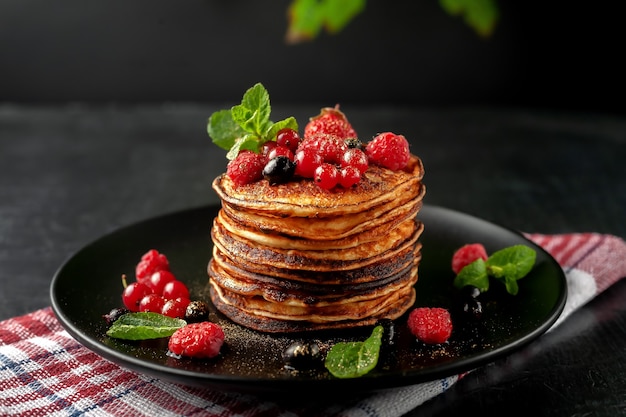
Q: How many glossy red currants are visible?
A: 12